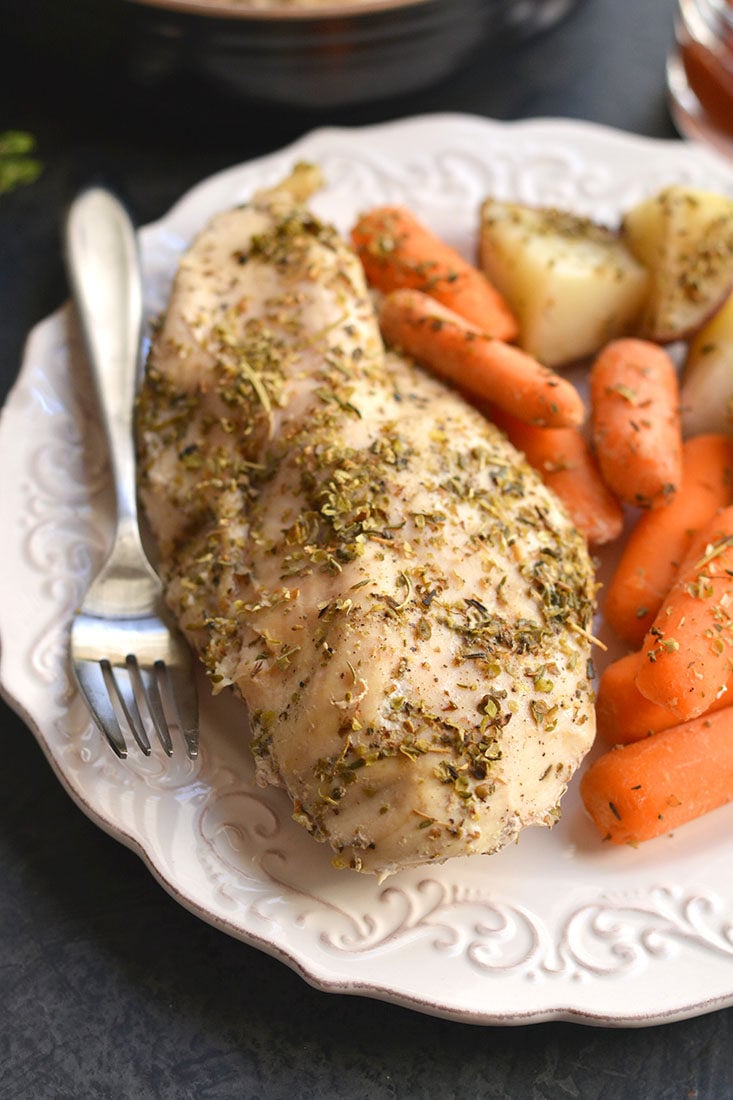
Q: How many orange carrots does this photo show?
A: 8